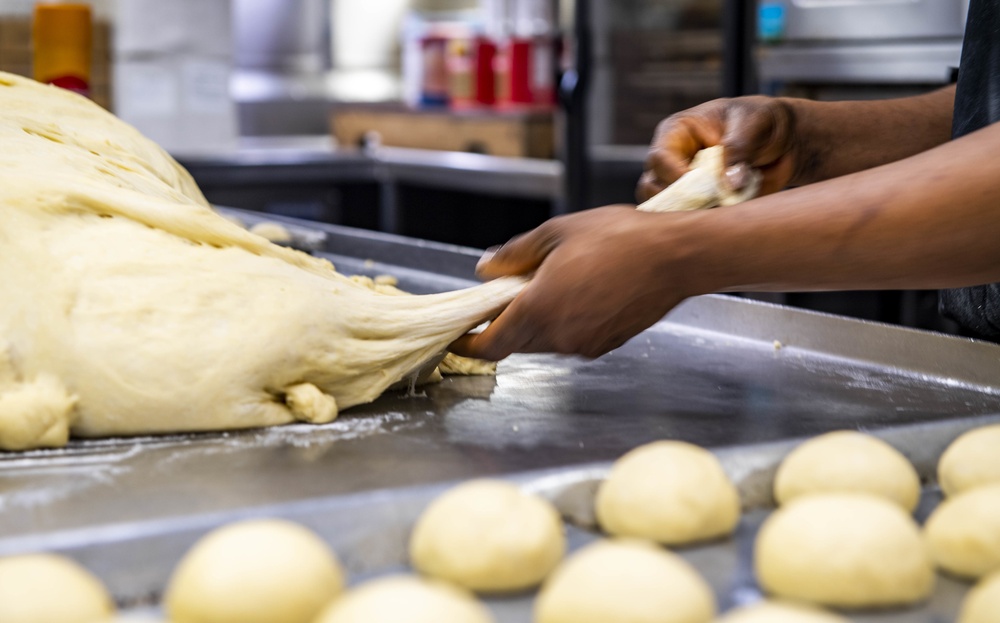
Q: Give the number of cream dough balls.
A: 12